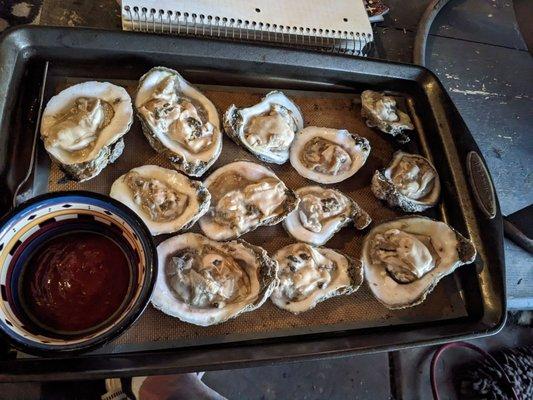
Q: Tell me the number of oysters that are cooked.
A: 12